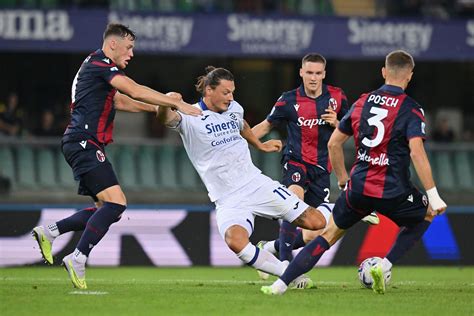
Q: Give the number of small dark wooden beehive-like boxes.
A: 0